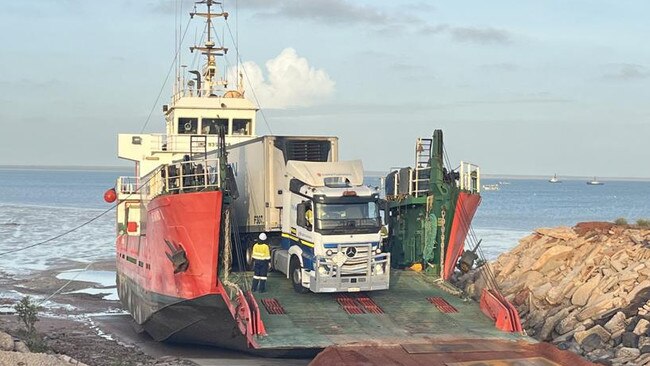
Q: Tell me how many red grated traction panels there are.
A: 4